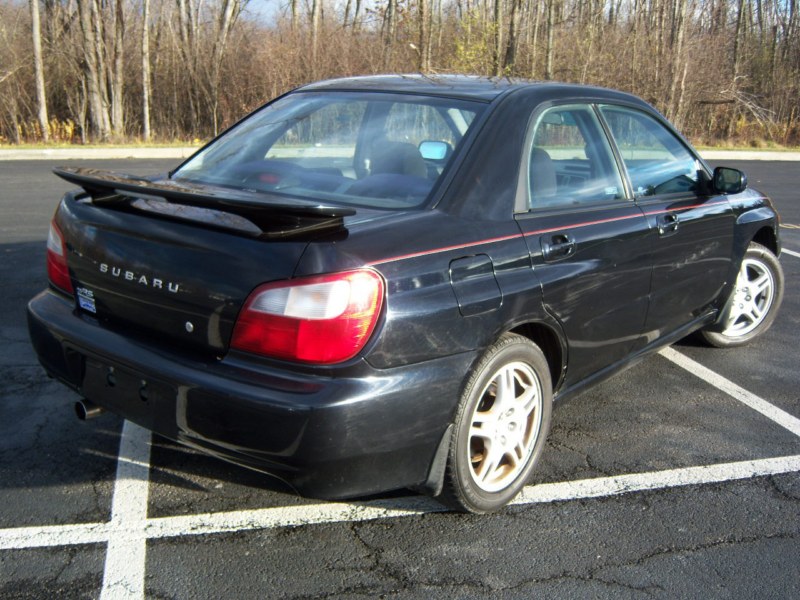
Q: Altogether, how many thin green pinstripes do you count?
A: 0